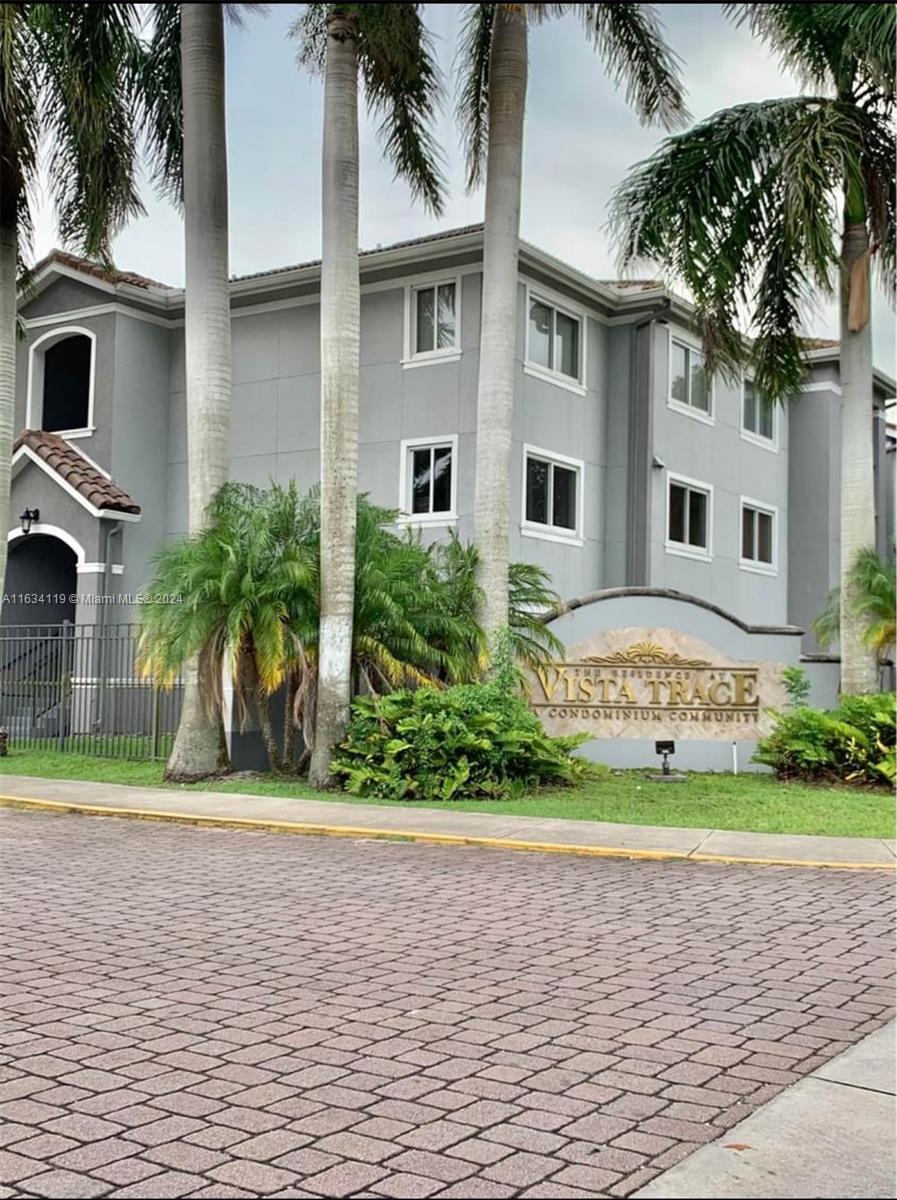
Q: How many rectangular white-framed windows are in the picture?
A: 8